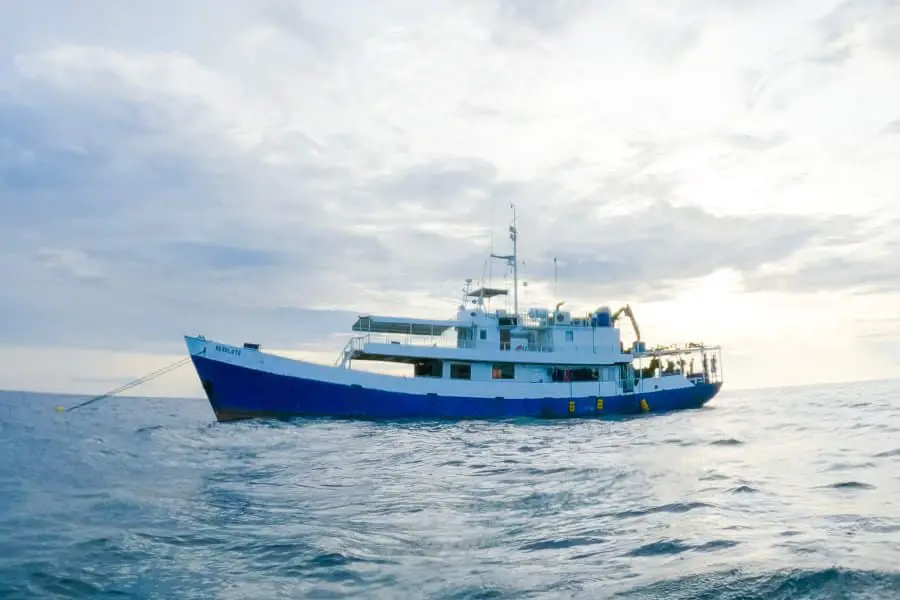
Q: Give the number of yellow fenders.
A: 3